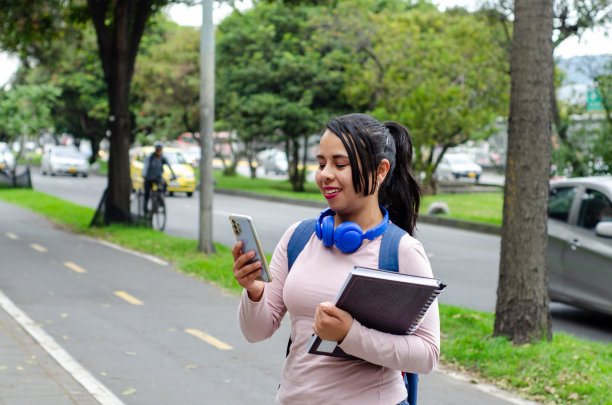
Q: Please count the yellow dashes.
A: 5